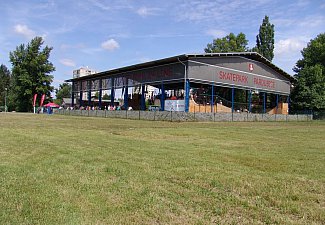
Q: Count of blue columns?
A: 15